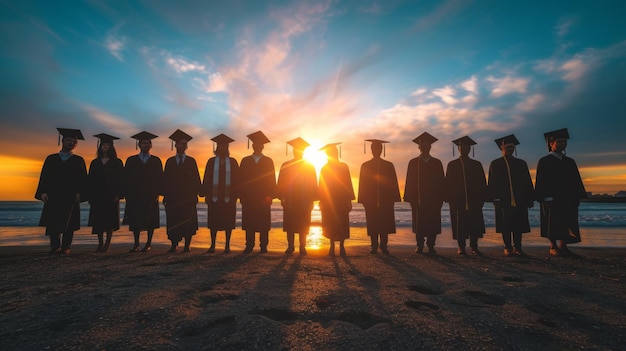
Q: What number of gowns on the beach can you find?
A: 13